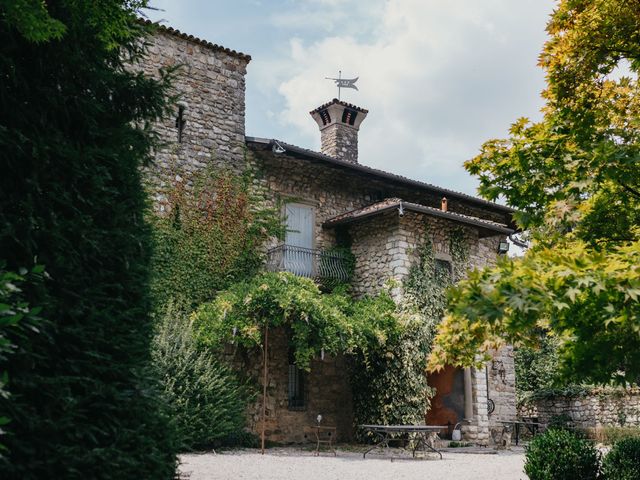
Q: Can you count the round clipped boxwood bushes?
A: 2